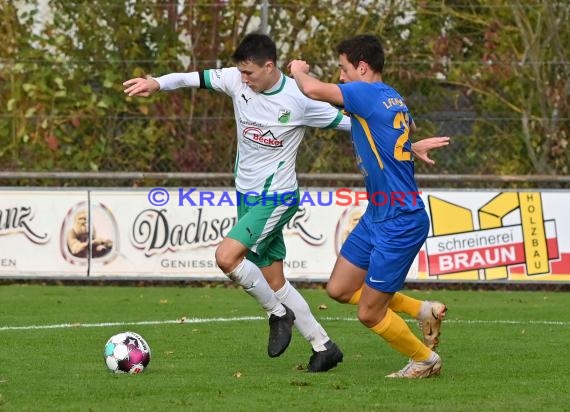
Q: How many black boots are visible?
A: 2